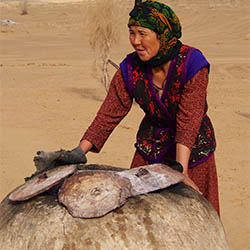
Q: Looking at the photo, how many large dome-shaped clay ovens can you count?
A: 1